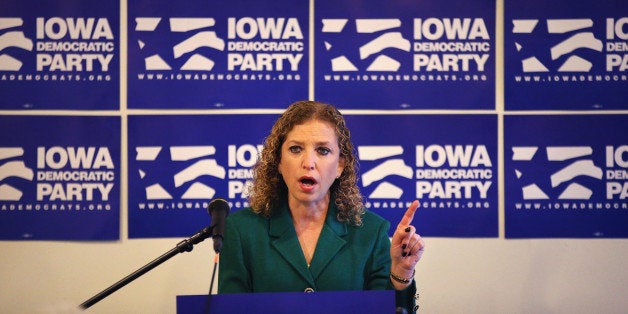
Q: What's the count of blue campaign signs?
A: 8